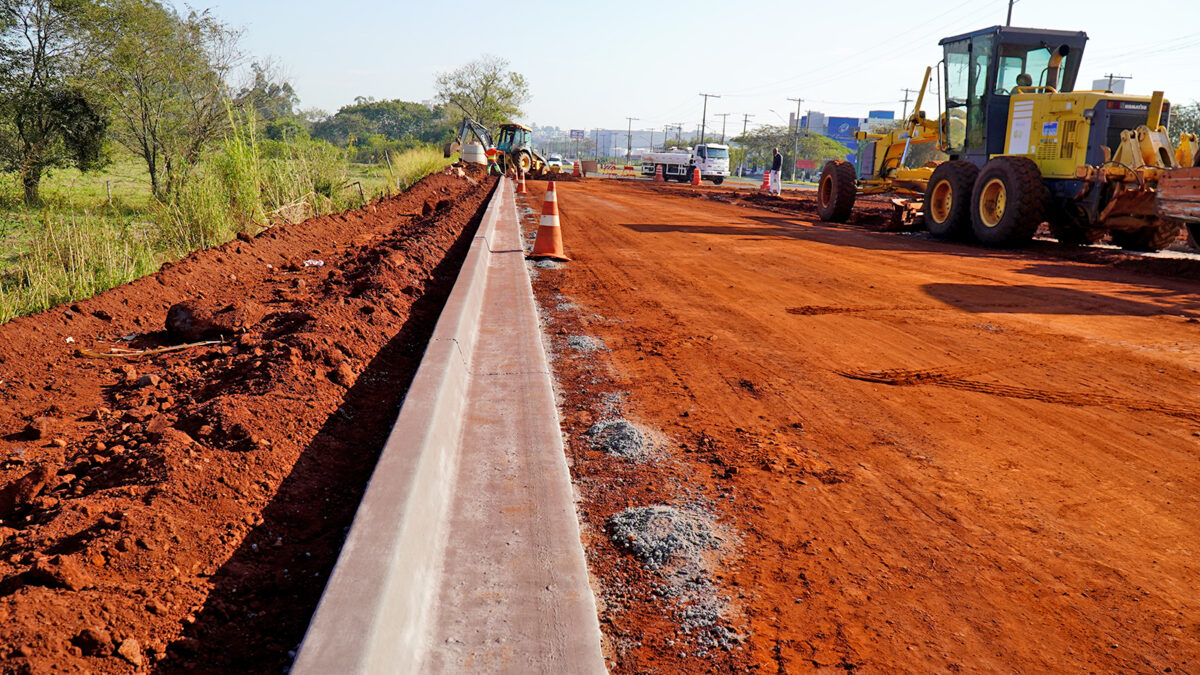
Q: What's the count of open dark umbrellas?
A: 0